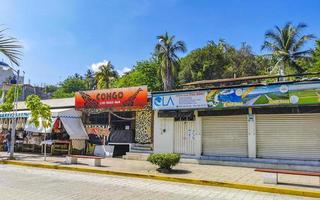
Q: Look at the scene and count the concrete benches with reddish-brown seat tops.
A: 2